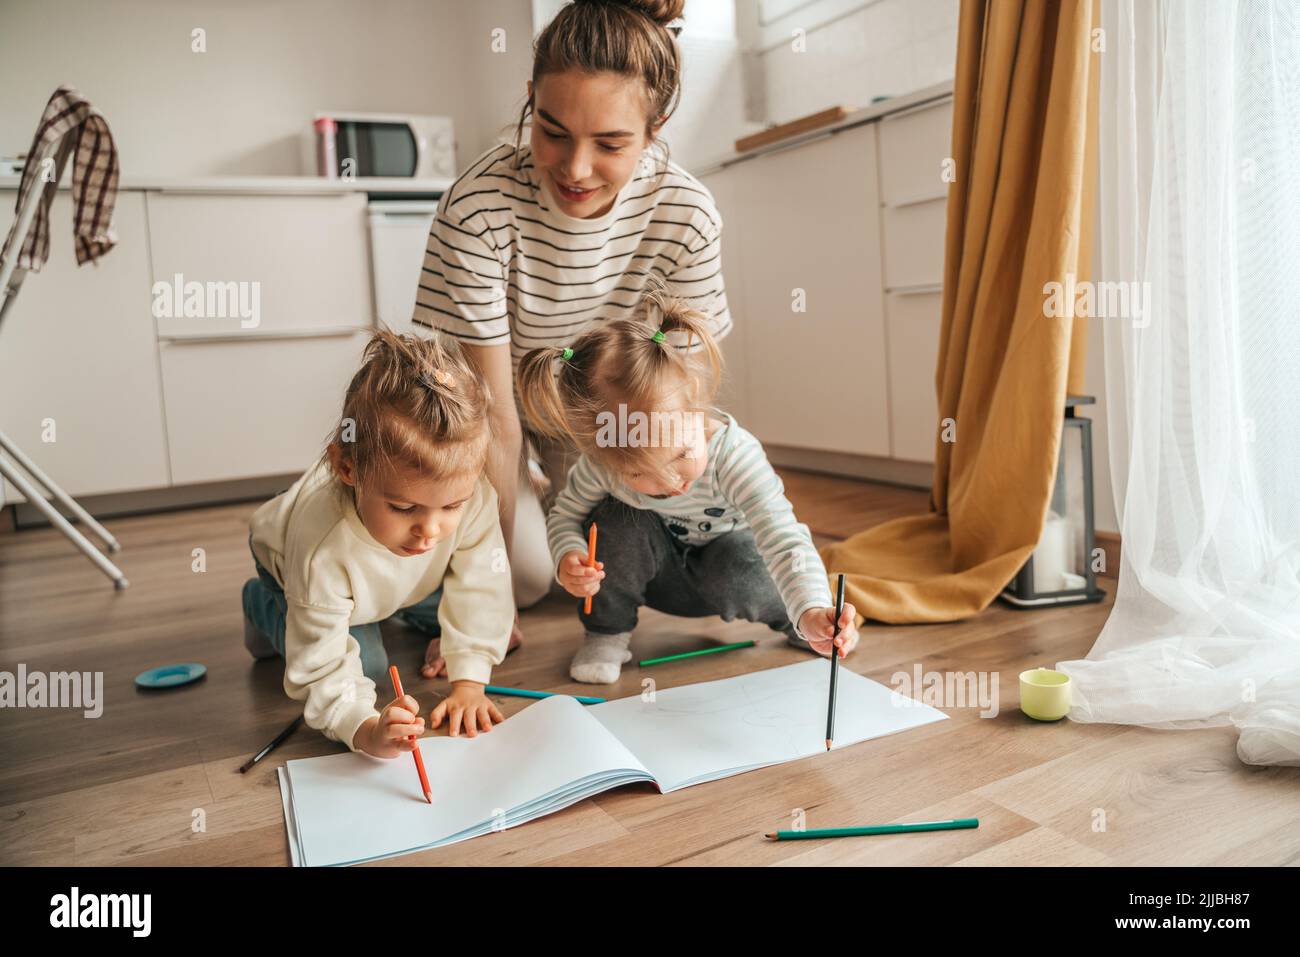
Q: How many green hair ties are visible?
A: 2